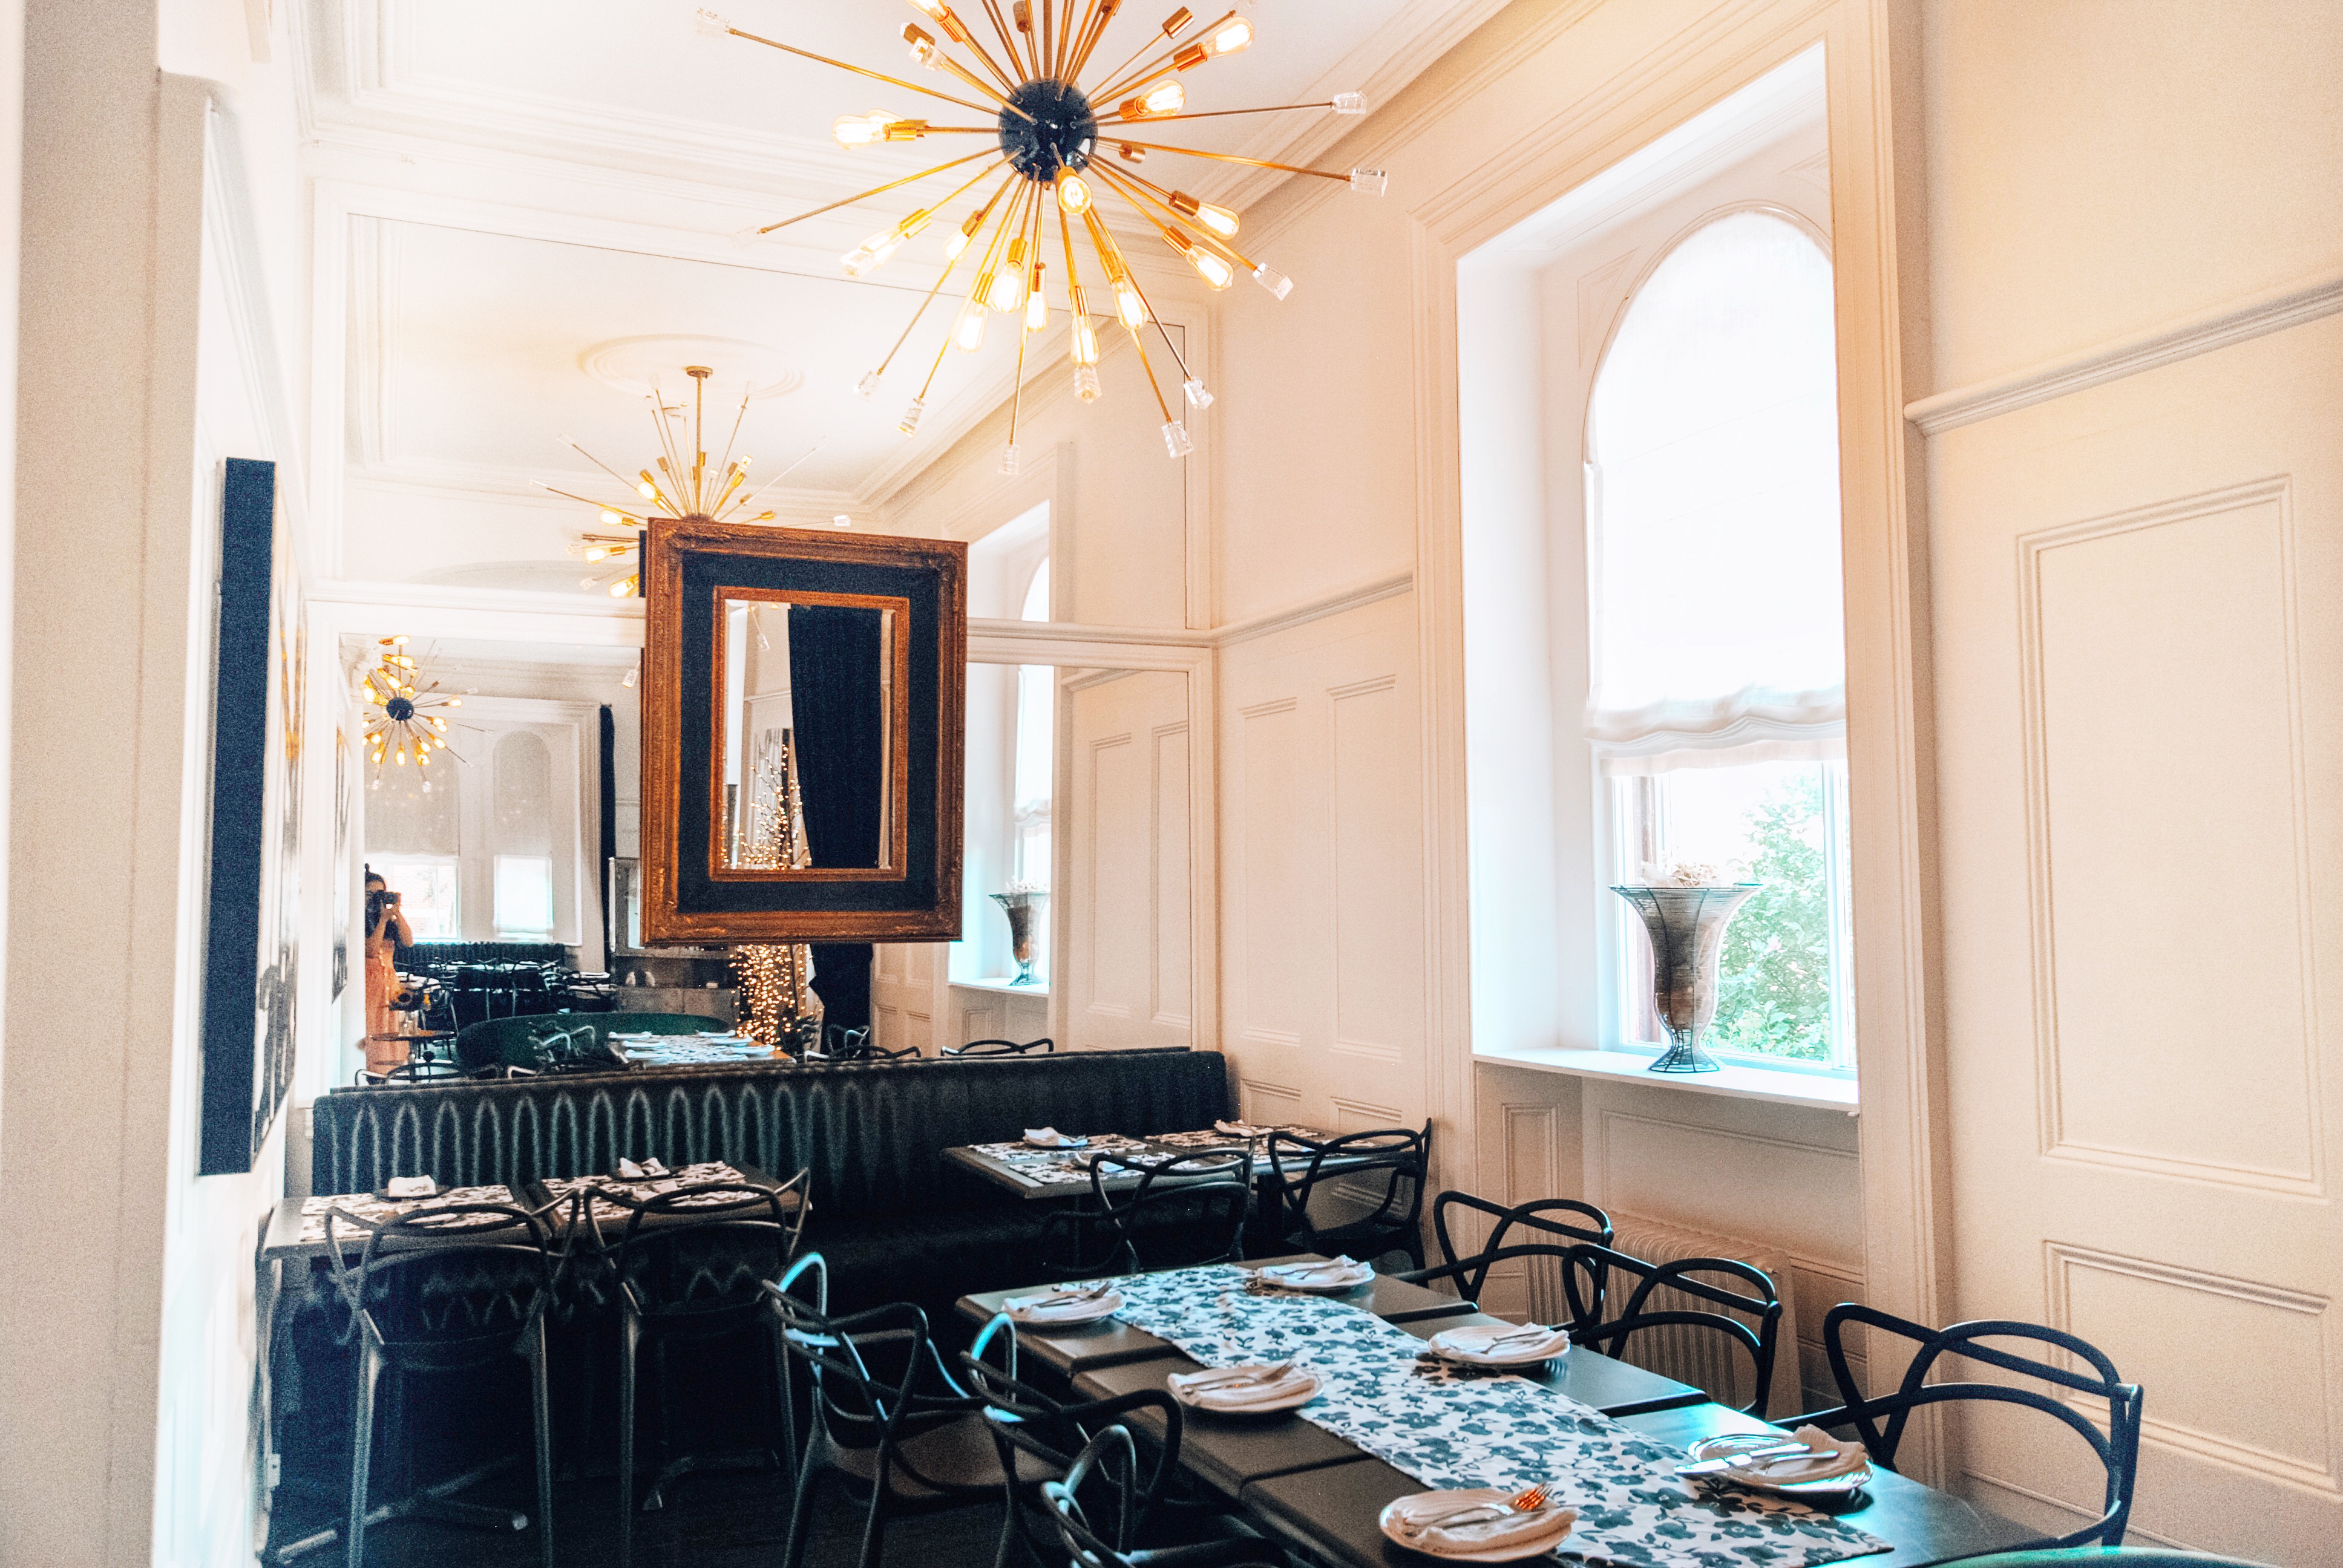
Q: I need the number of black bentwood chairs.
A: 10